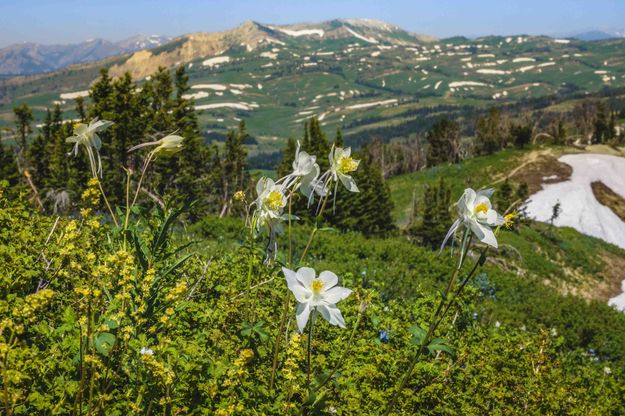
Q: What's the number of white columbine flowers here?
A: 7